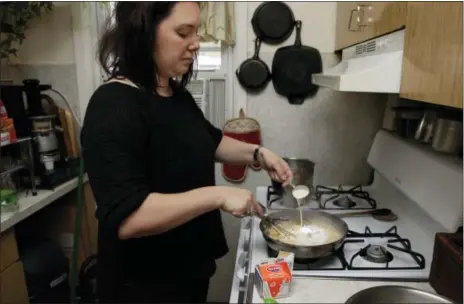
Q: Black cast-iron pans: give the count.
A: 3